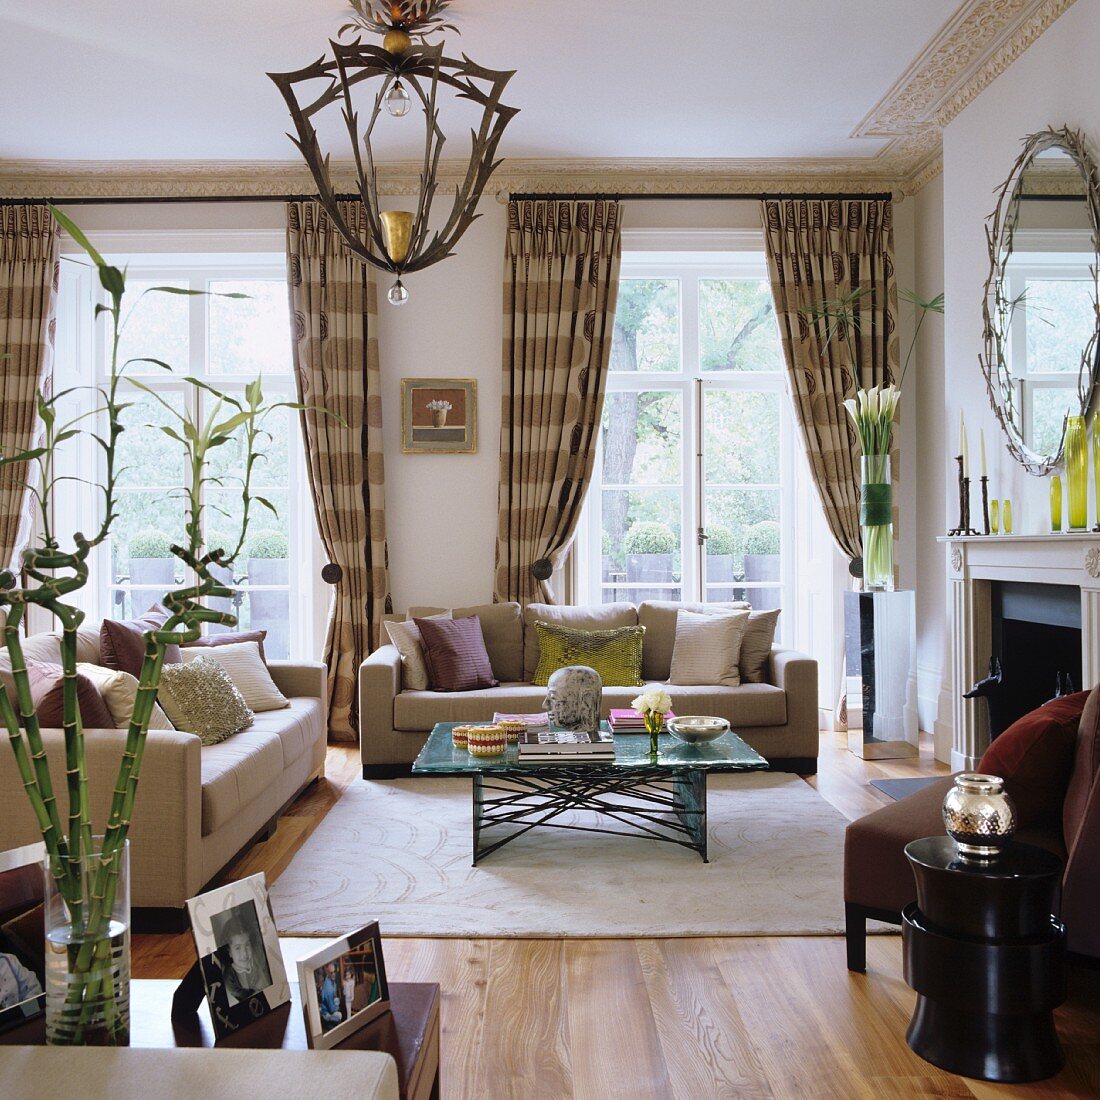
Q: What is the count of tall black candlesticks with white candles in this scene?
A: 3